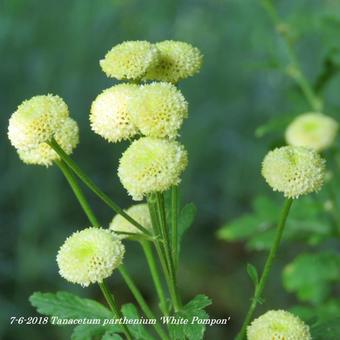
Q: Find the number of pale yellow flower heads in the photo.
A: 12